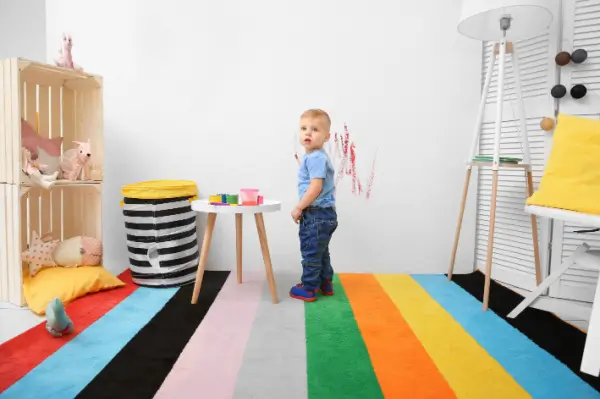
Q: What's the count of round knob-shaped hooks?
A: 5